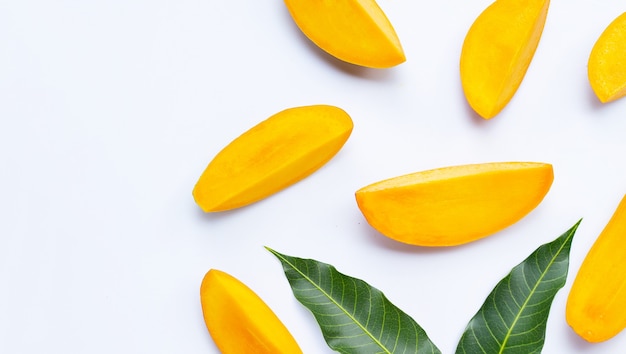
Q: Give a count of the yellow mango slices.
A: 7